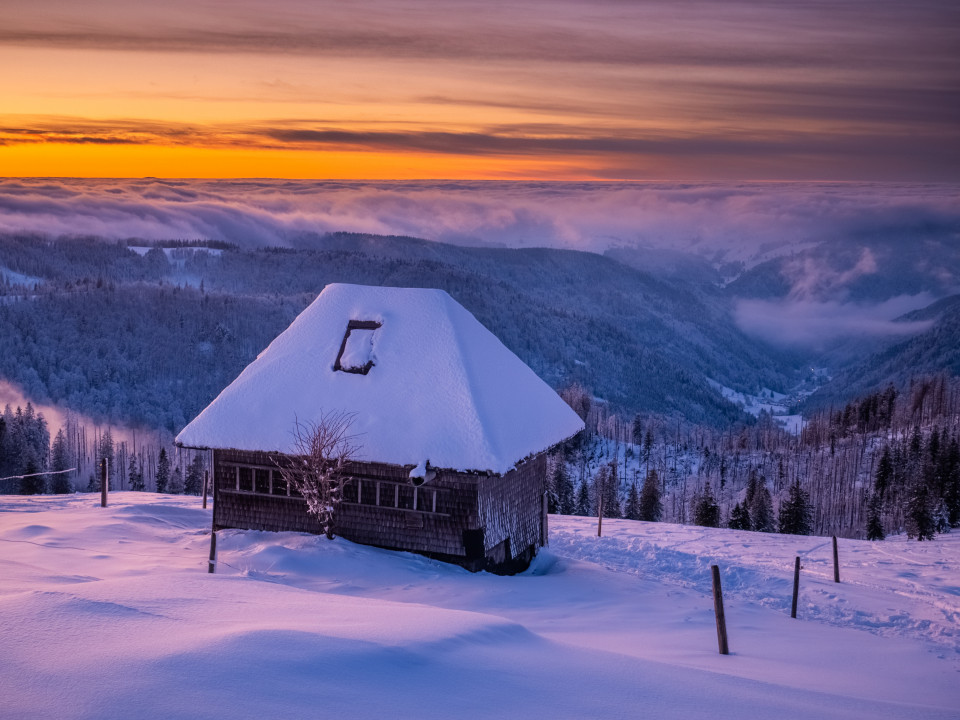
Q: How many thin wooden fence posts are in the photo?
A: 7